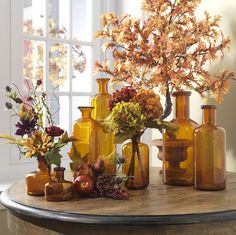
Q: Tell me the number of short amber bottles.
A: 2